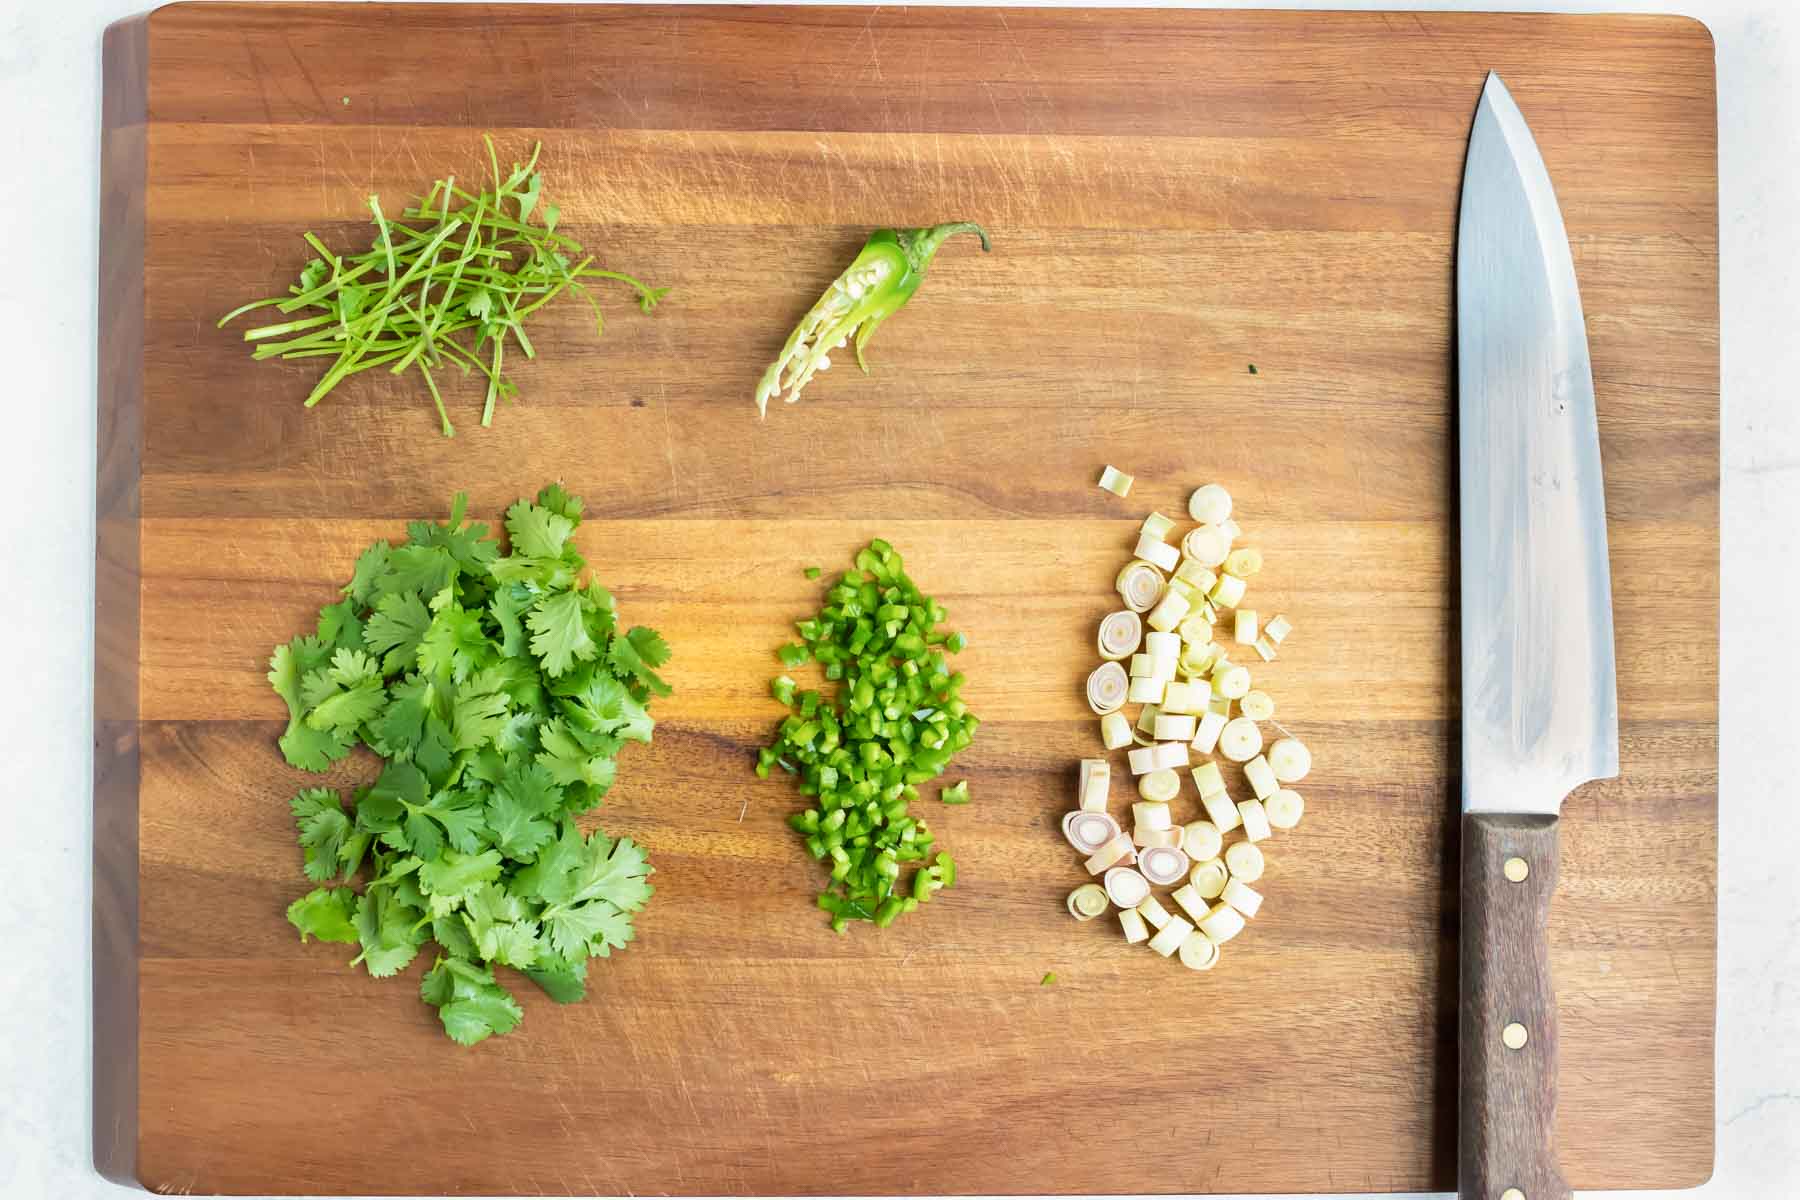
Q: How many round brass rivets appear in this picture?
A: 3